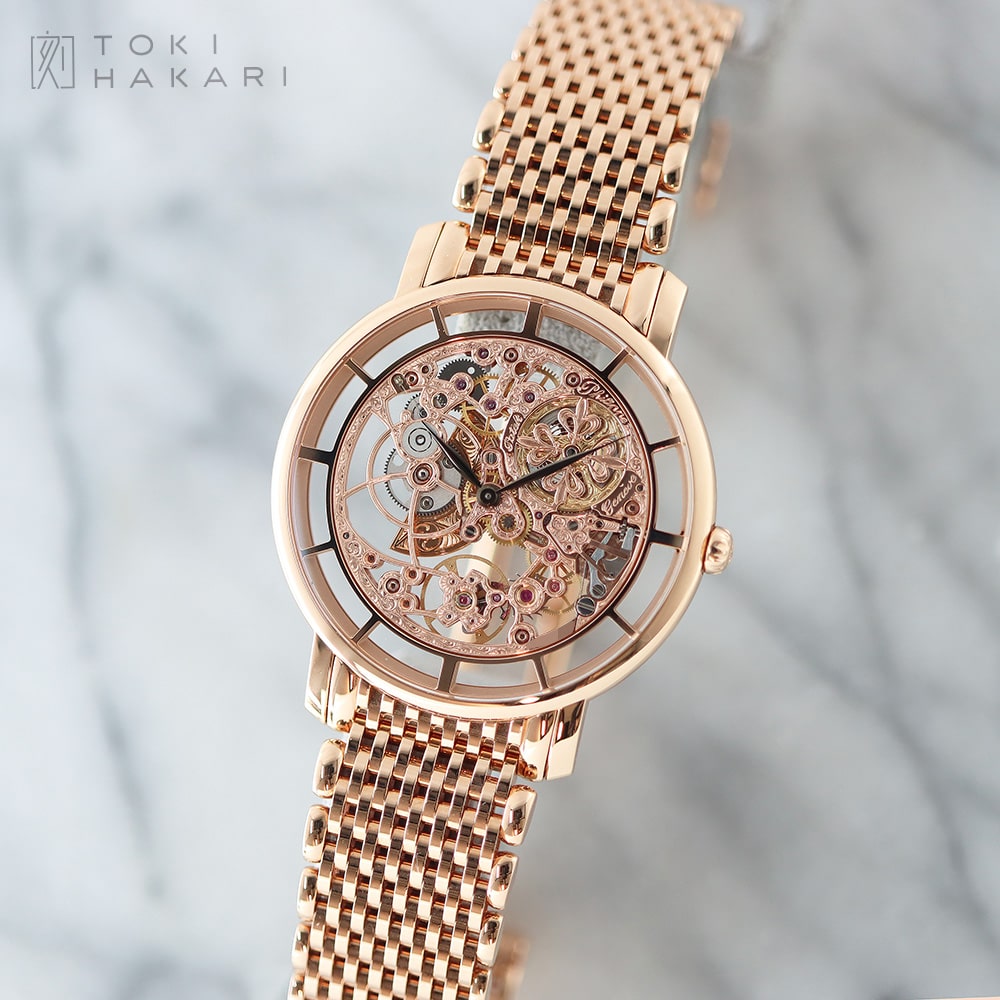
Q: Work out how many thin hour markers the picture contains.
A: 8